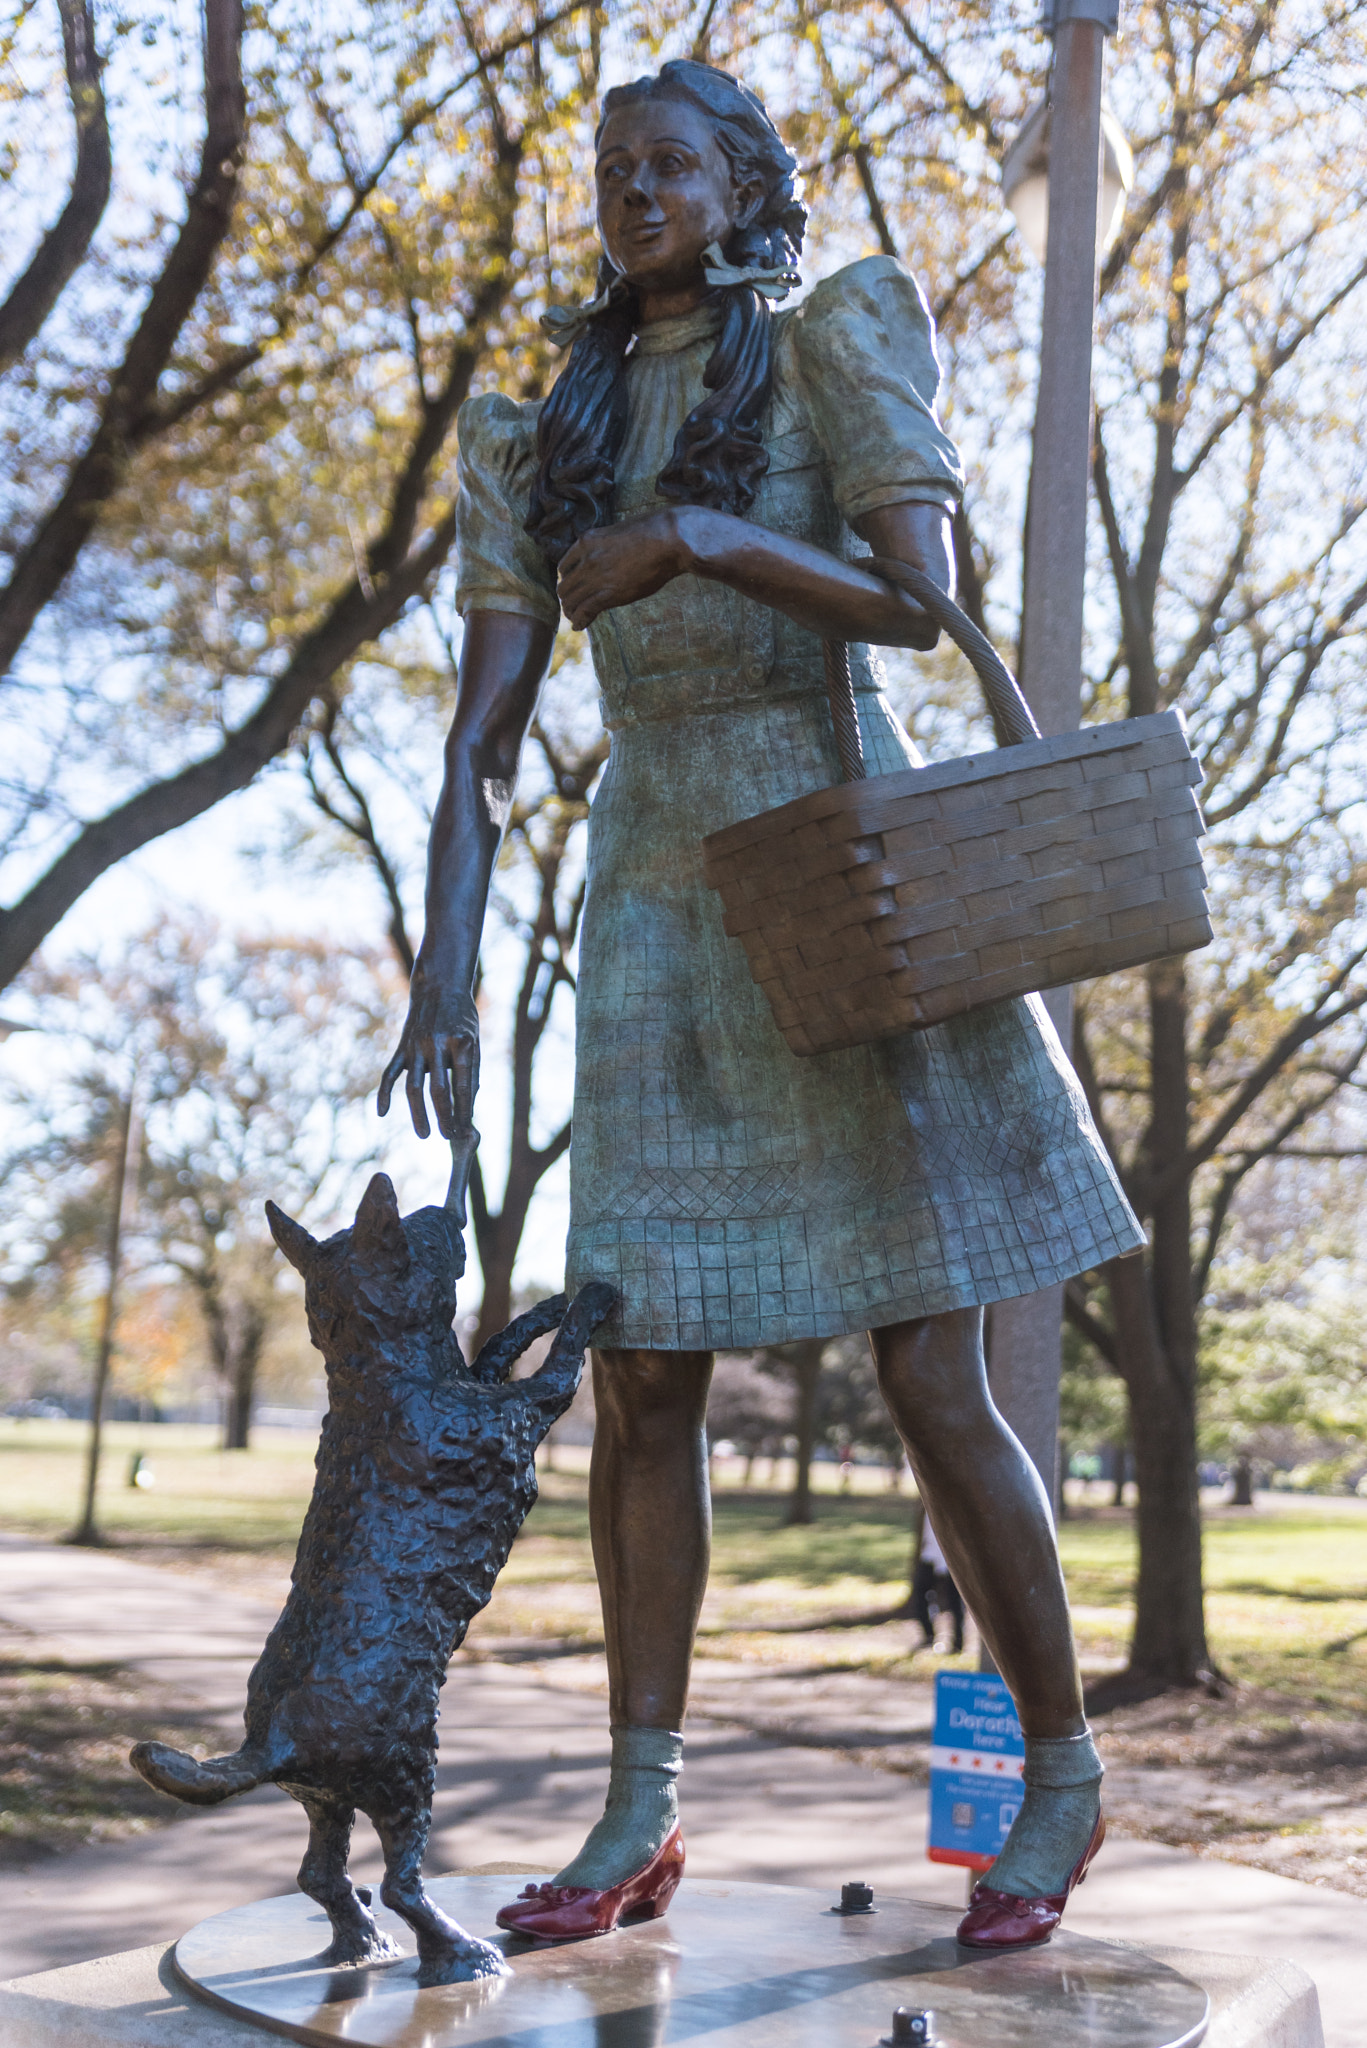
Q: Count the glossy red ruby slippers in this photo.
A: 2